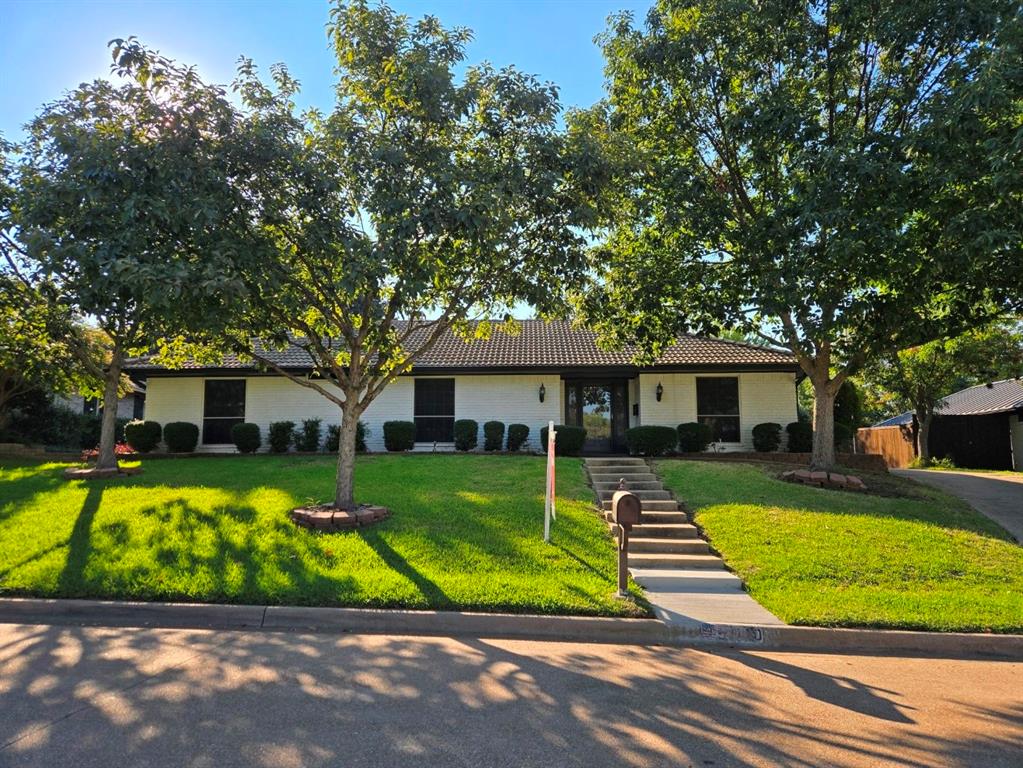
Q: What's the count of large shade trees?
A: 3